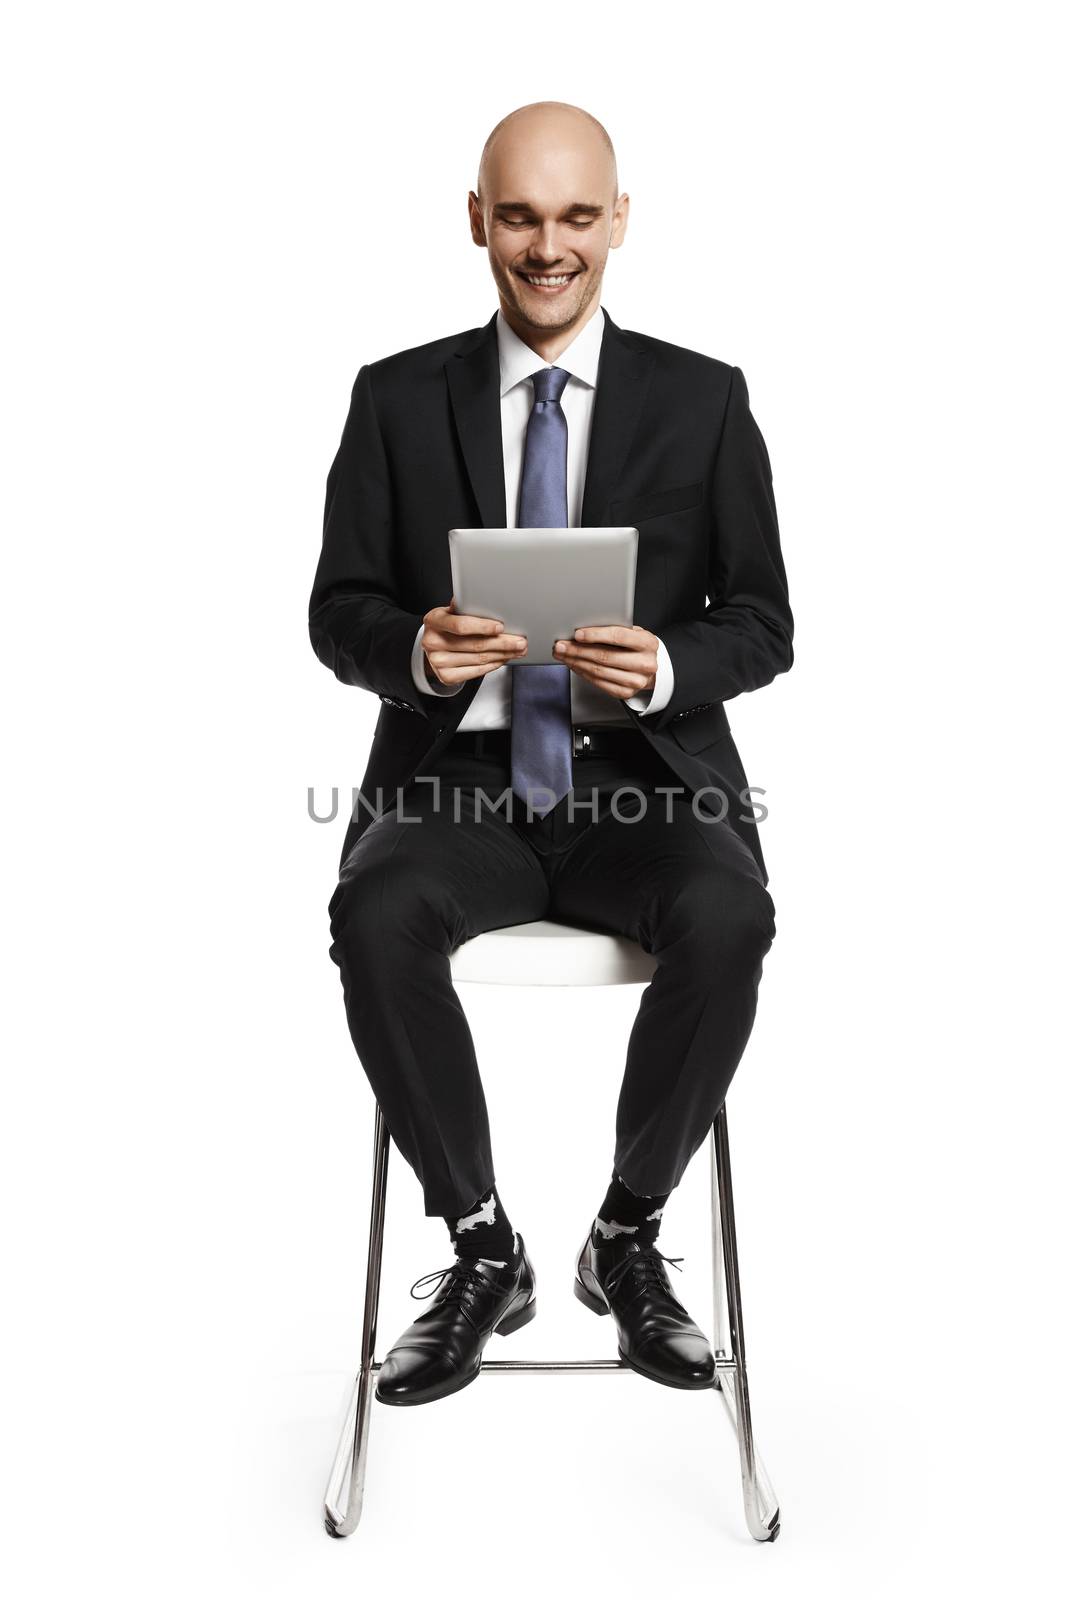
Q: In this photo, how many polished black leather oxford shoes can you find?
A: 2